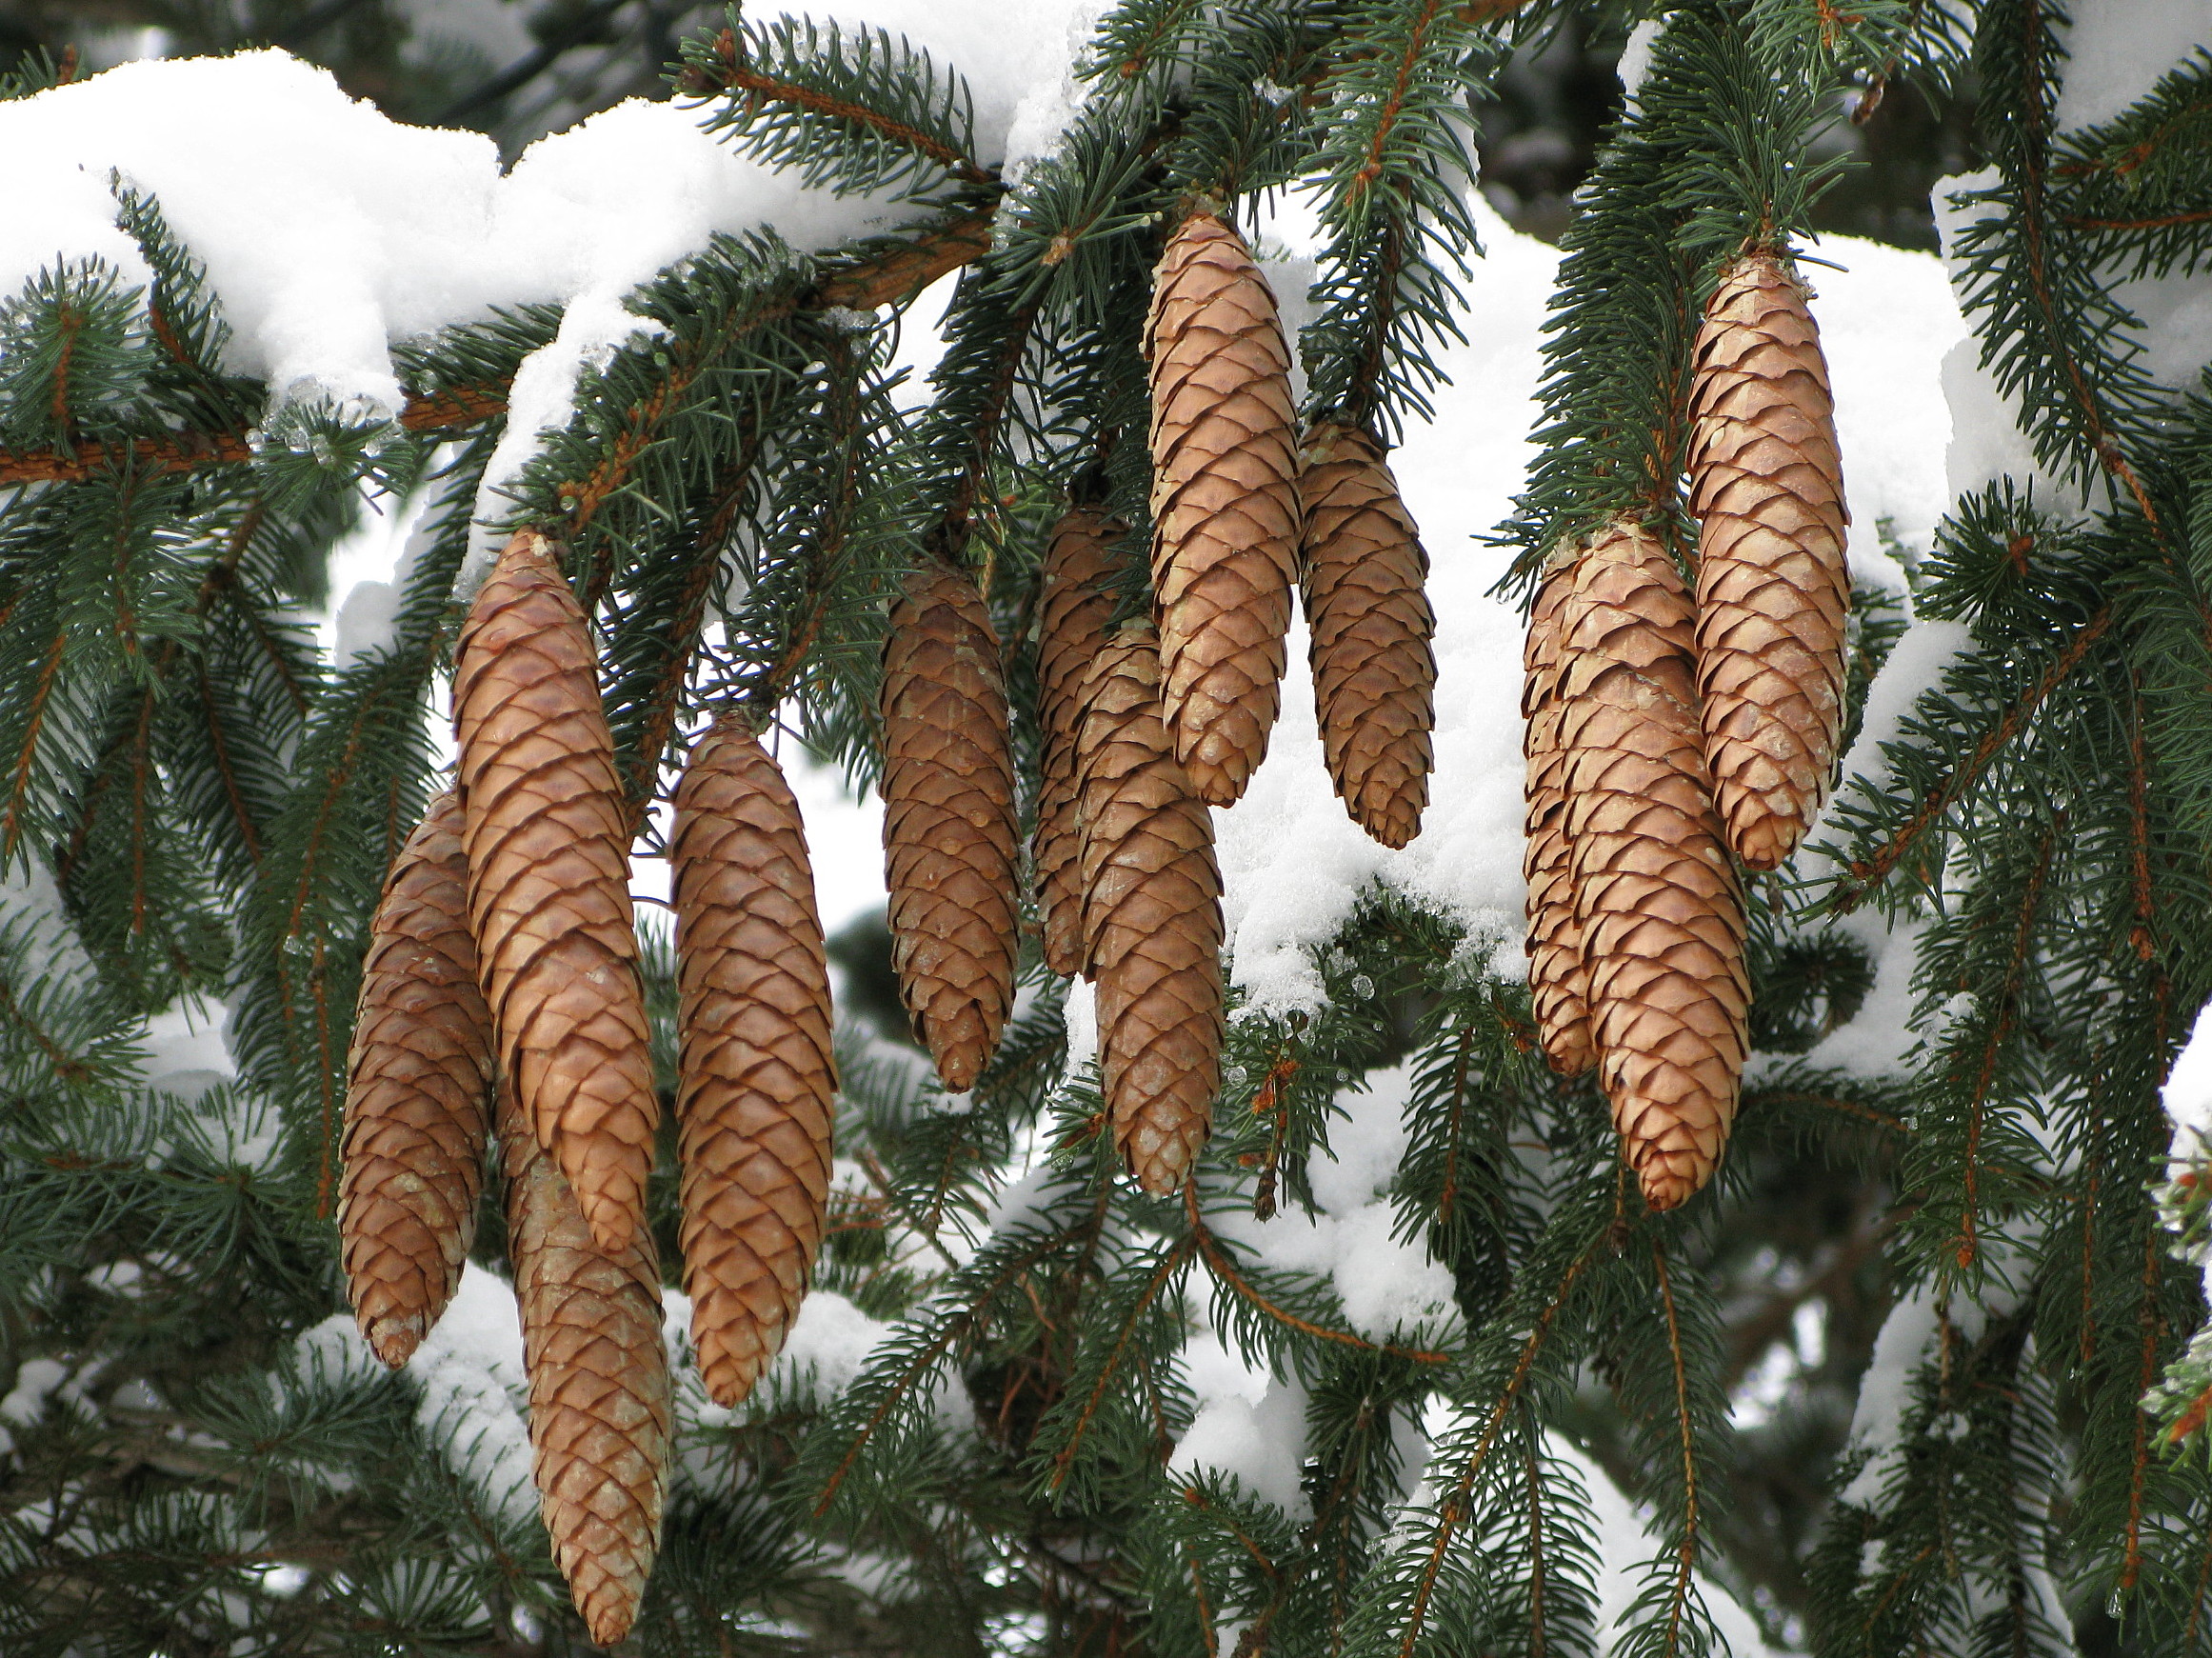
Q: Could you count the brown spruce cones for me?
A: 12